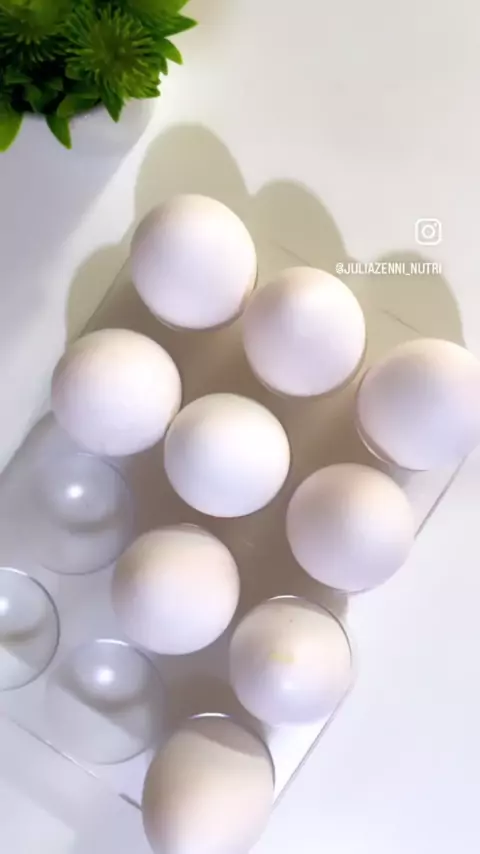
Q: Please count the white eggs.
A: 9